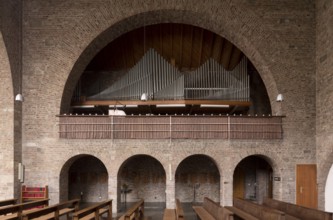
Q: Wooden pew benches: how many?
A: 9